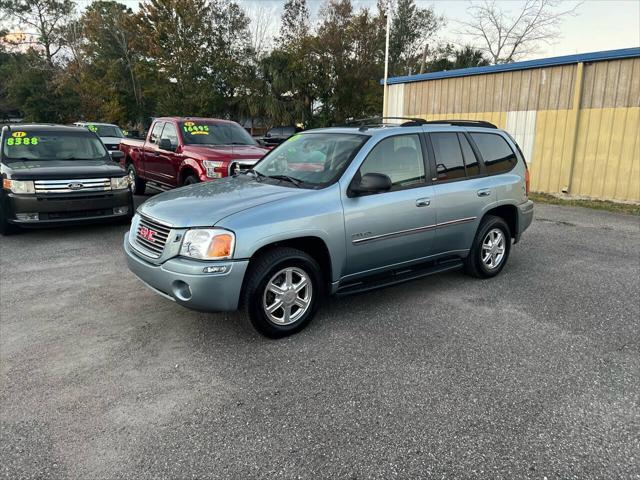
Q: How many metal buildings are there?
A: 1